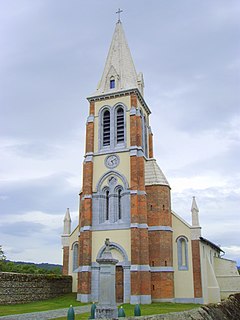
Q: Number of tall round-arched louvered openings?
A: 2